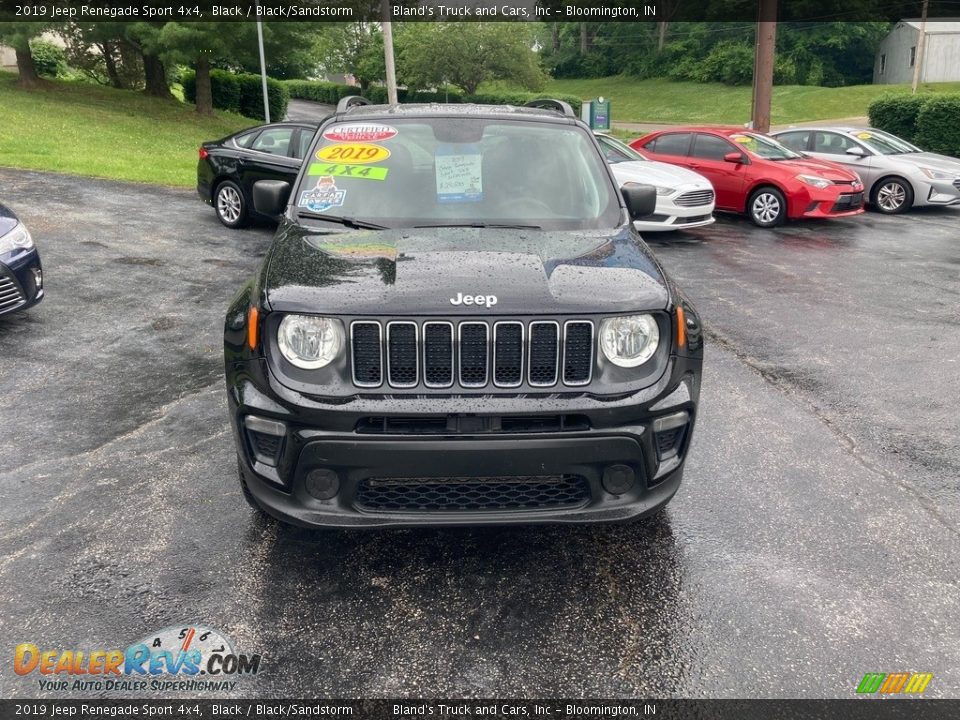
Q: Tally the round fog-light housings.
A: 2